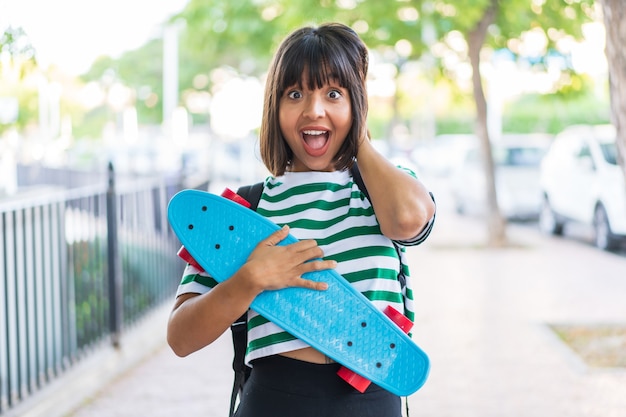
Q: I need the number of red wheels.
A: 4